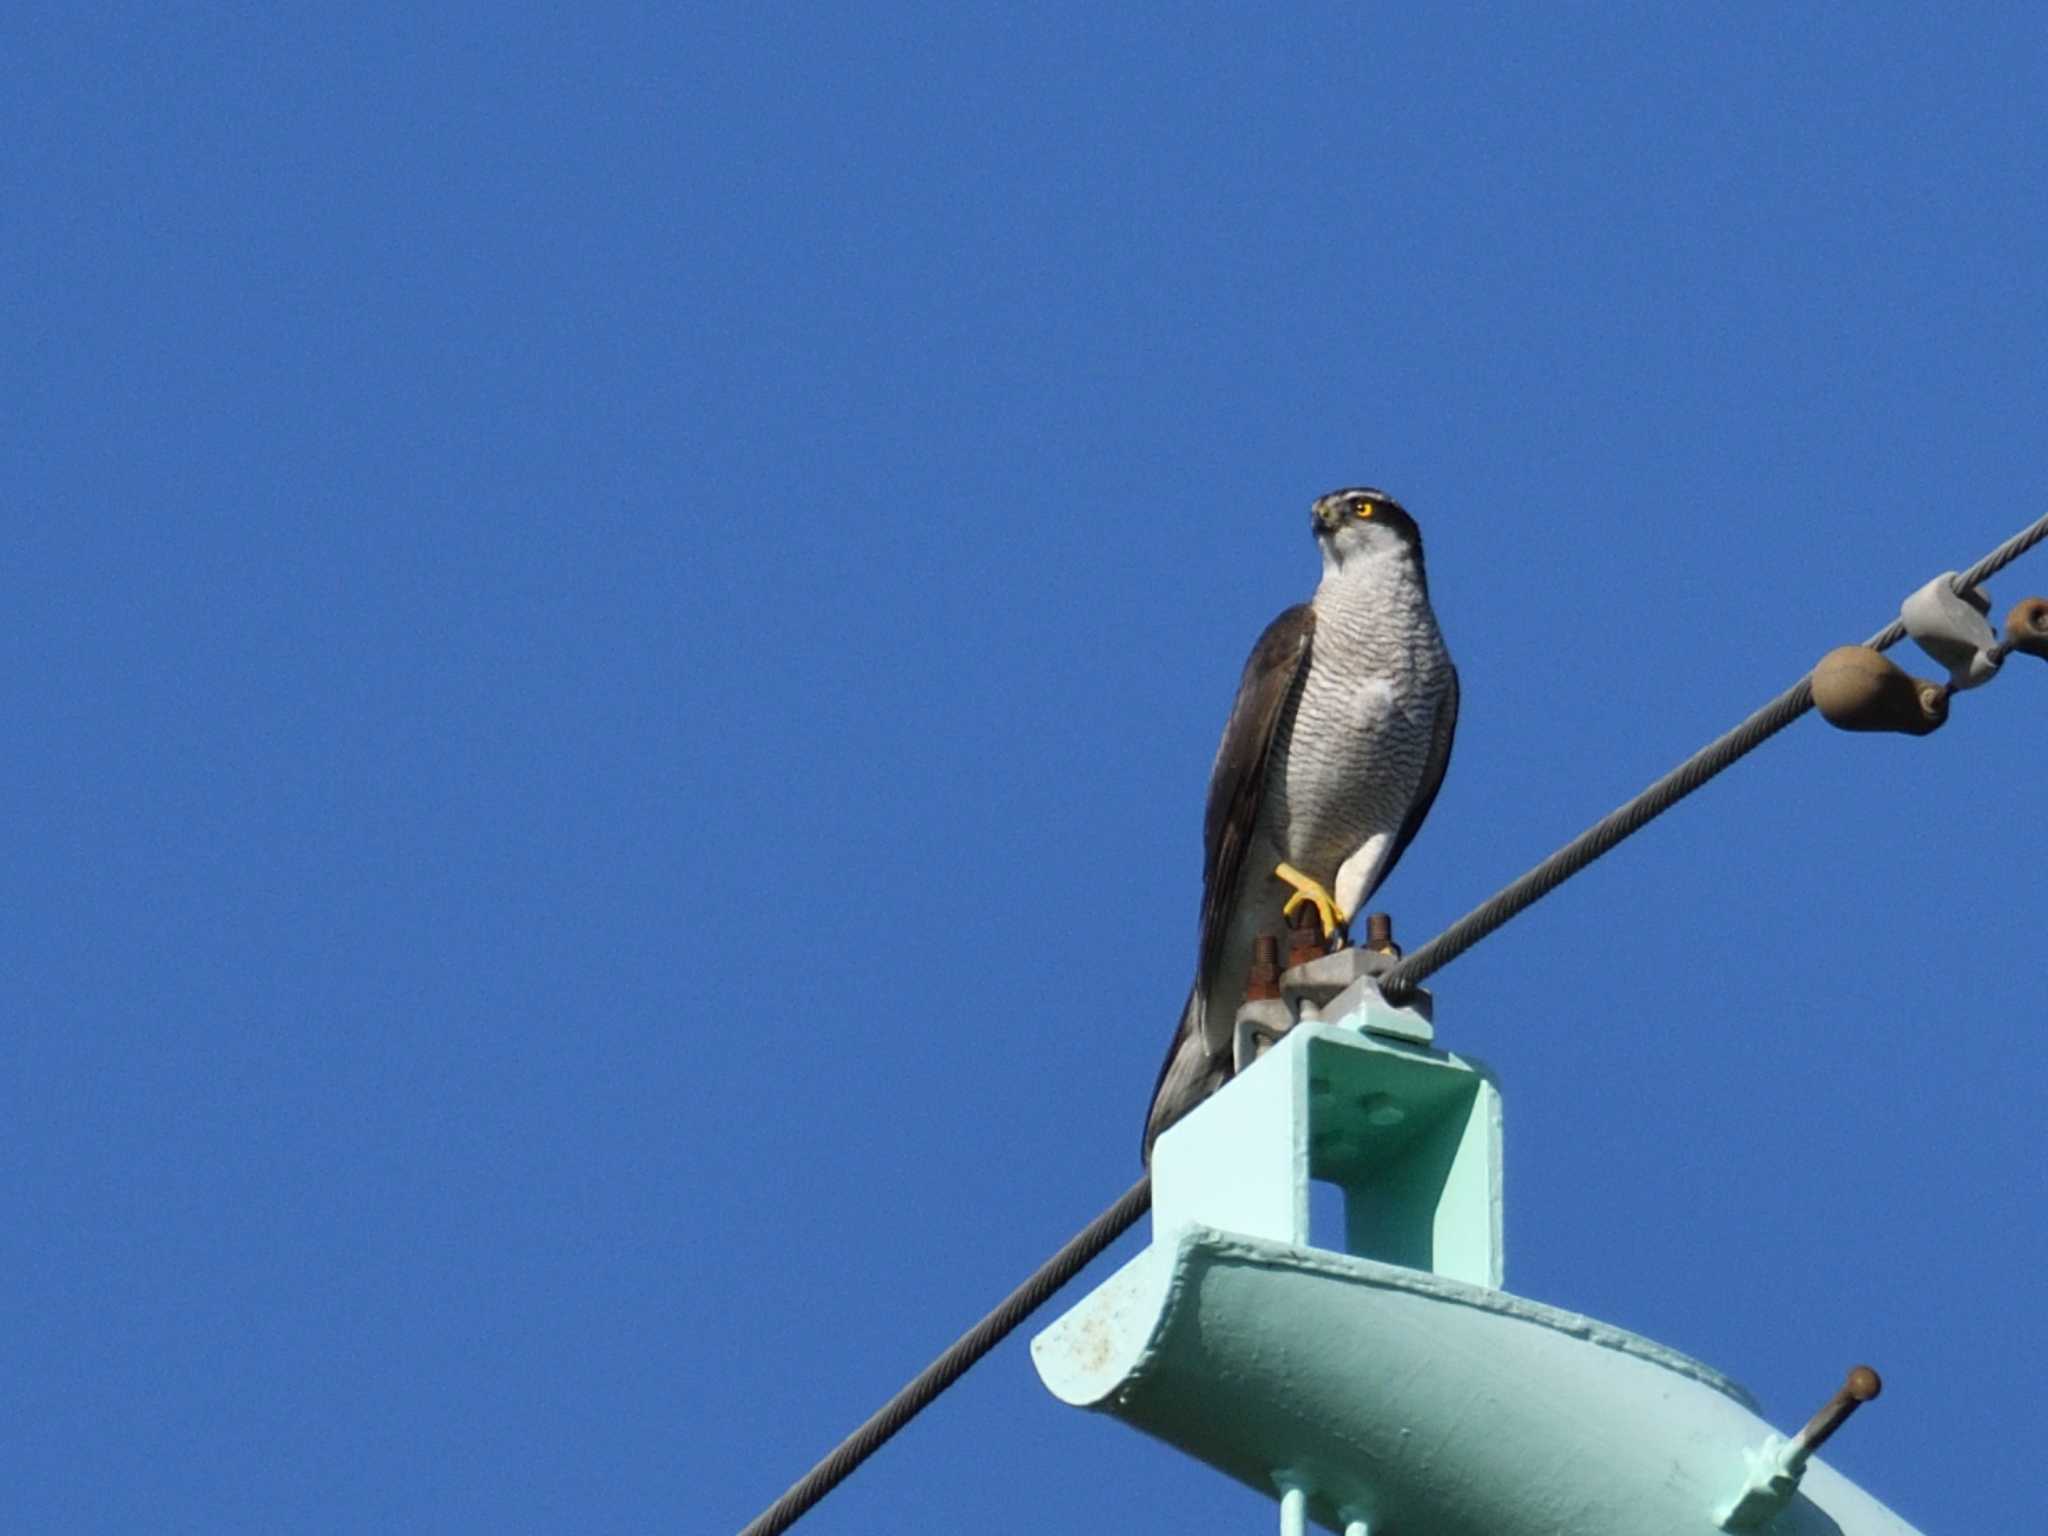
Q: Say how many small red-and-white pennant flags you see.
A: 0